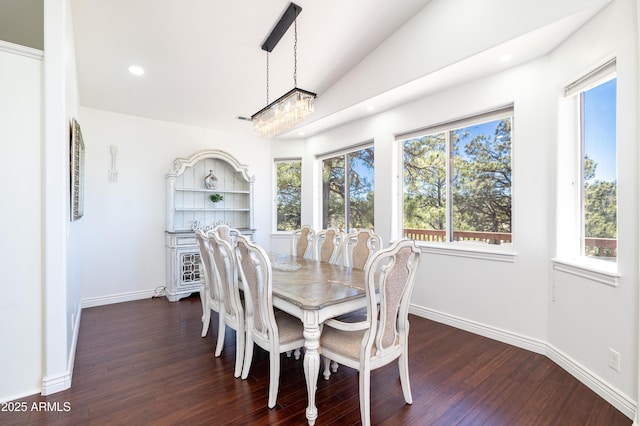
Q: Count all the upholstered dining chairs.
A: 8